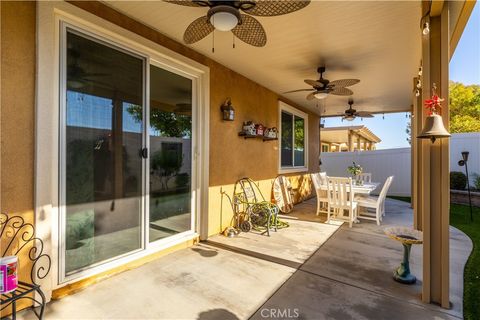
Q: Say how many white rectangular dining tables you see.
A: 1